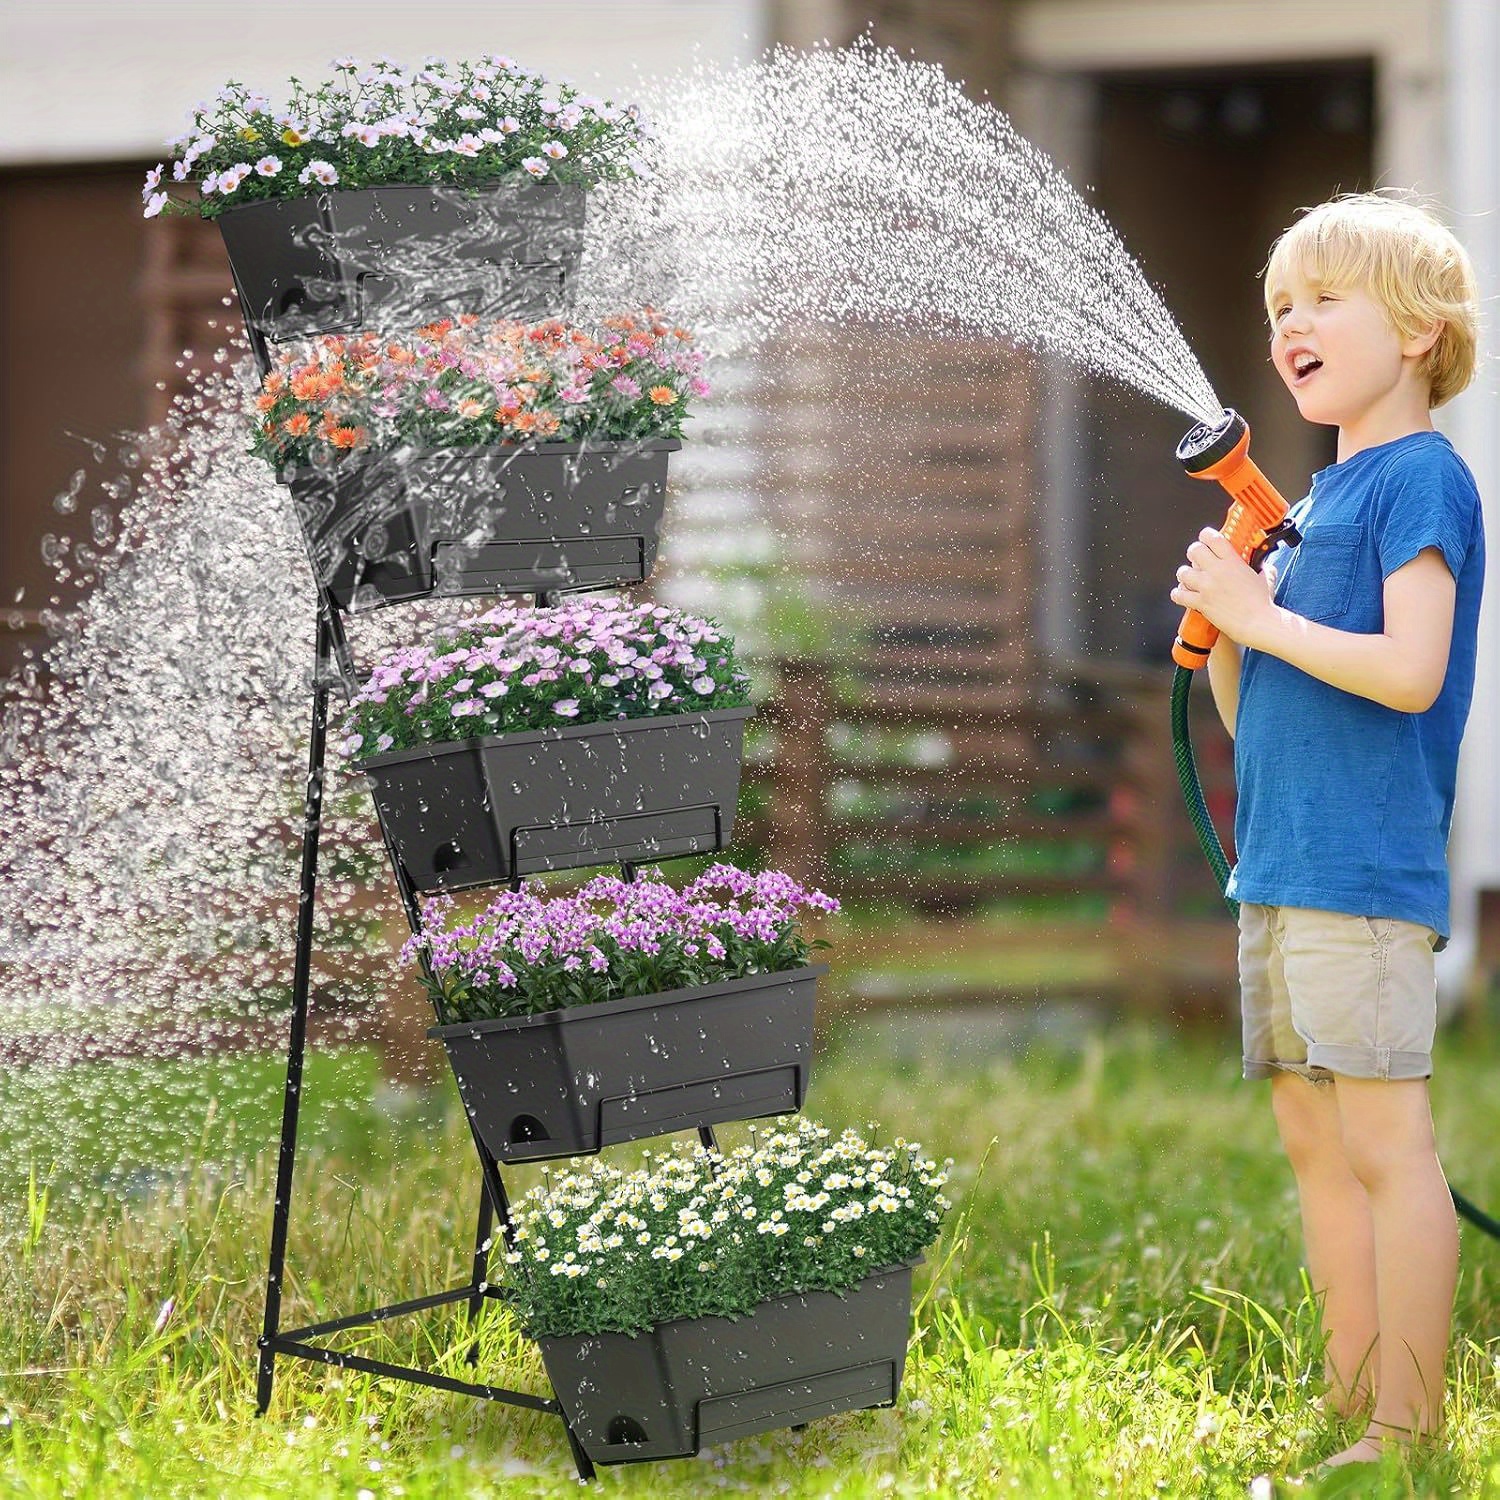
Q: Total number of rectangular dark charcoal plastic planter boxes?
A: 5